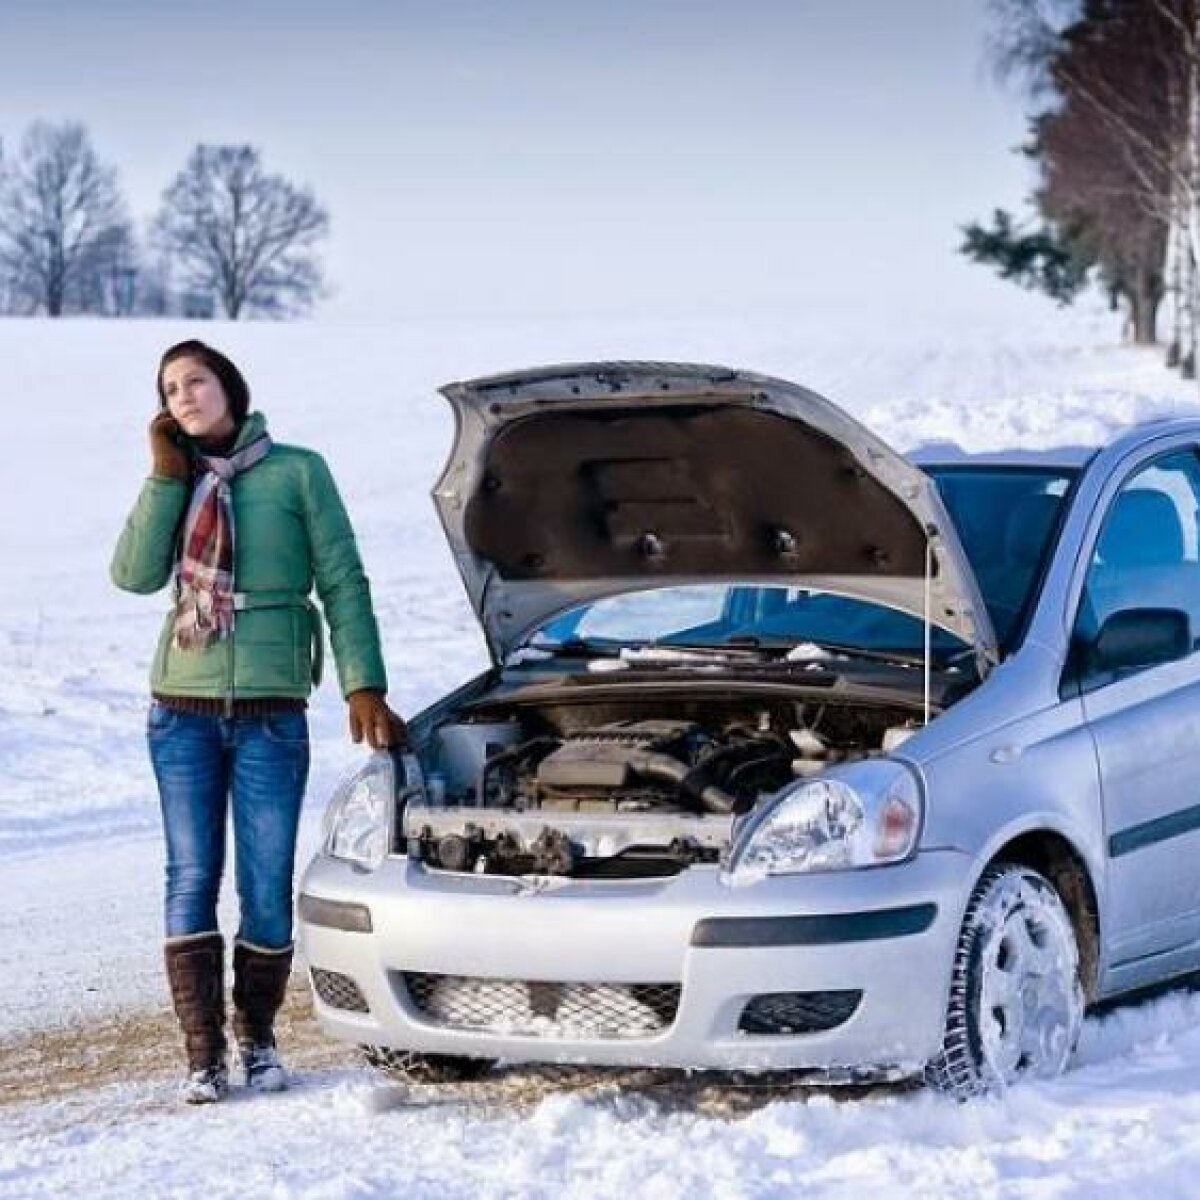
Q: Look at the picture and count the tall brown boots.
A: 2